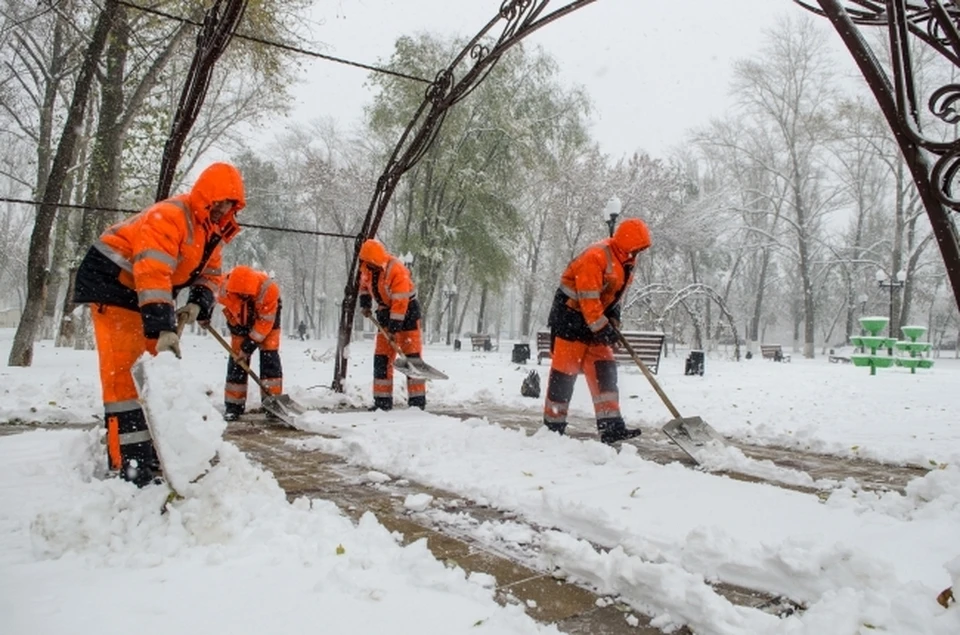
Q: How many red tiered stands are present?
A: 0